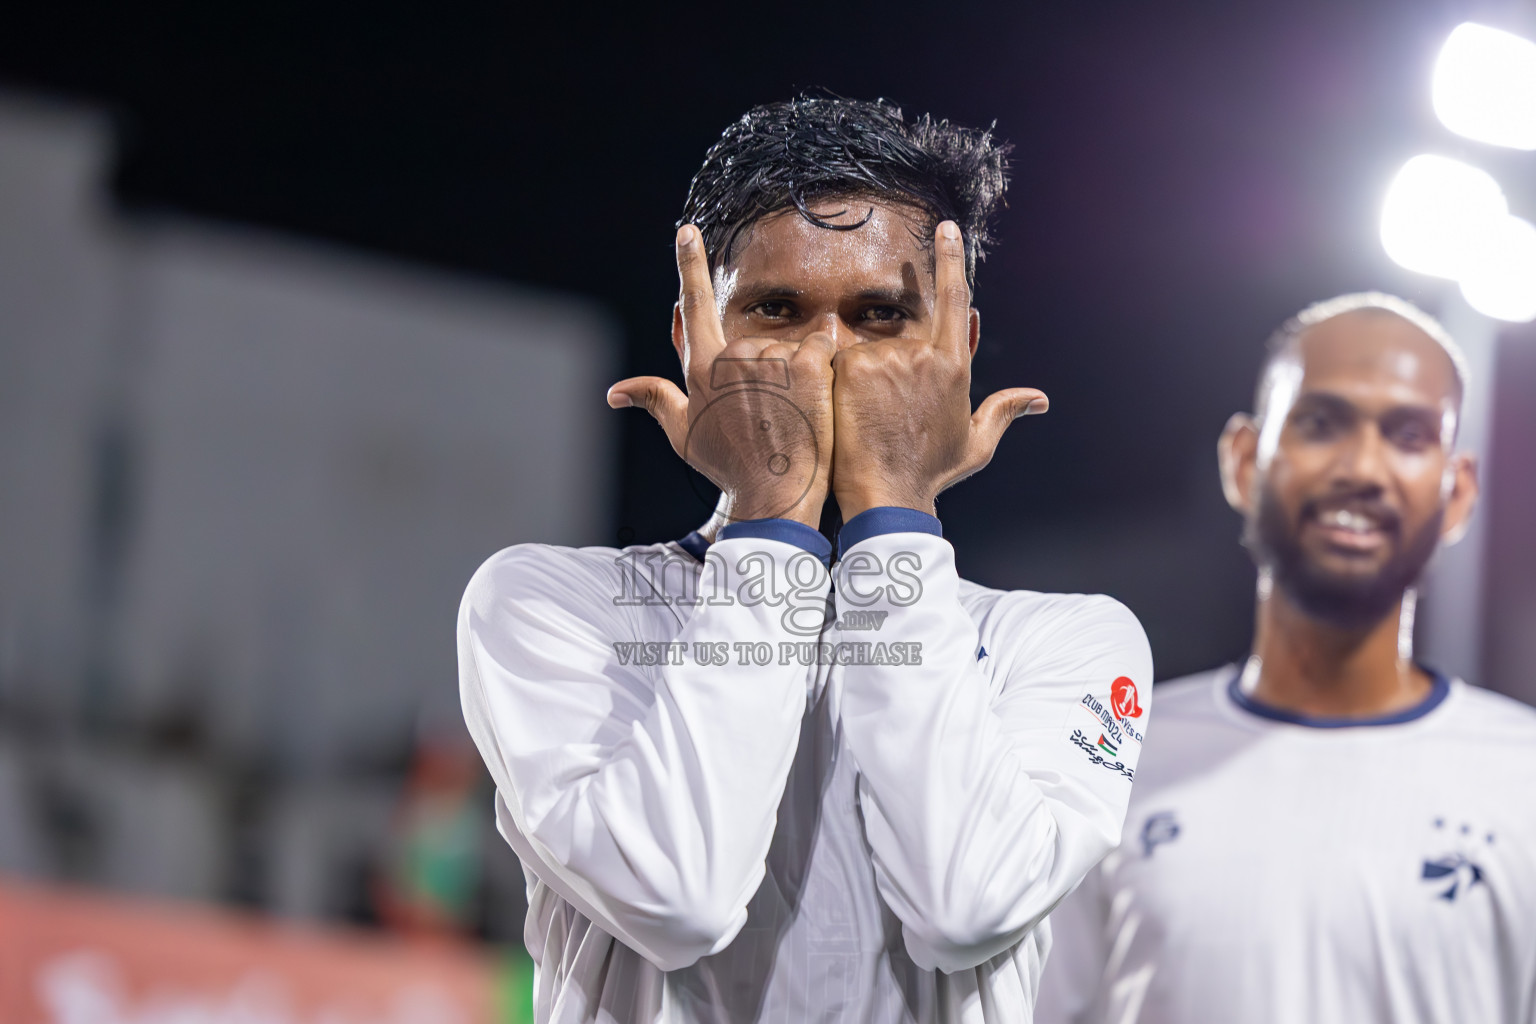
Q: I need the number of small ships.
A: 0